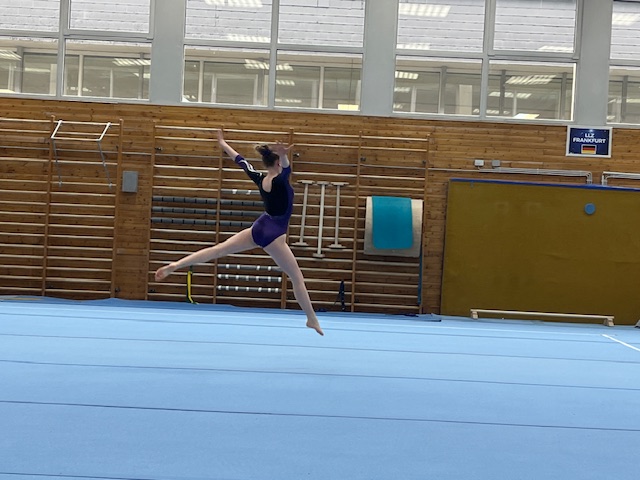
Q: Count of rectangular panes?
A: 14